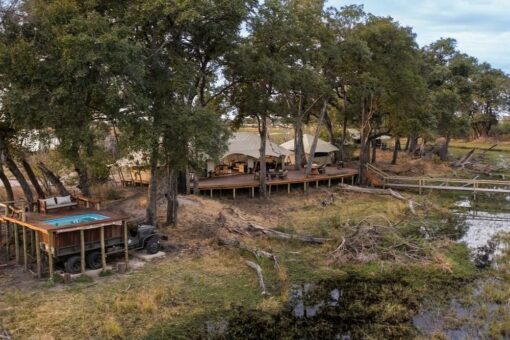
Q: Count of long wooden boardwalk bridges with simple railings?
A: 1